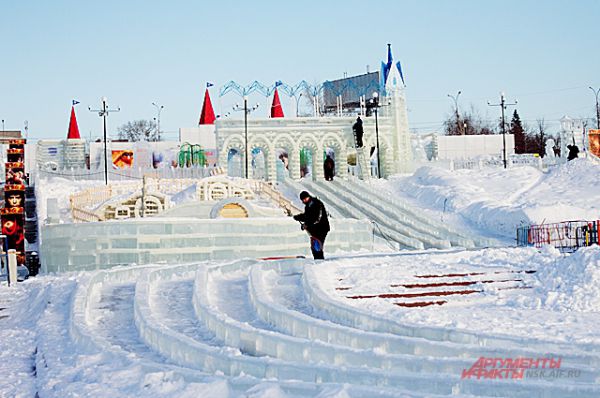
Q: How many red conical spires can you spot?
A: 3